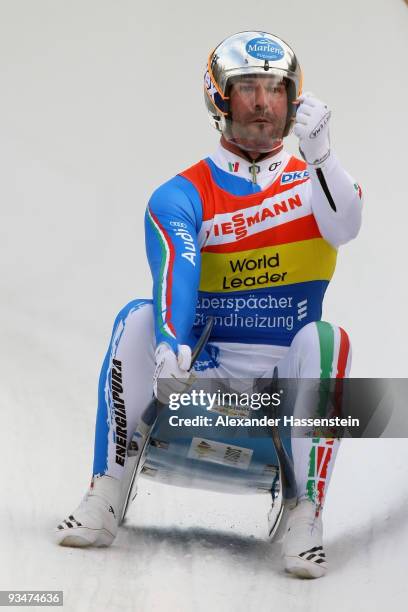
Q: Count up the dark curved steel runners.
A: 2